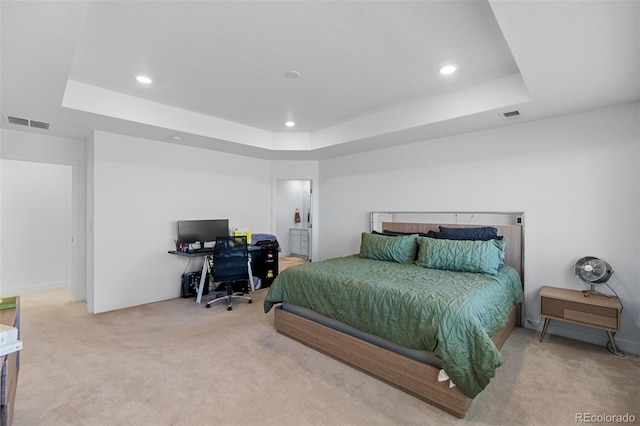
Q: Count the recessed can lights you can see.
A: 3